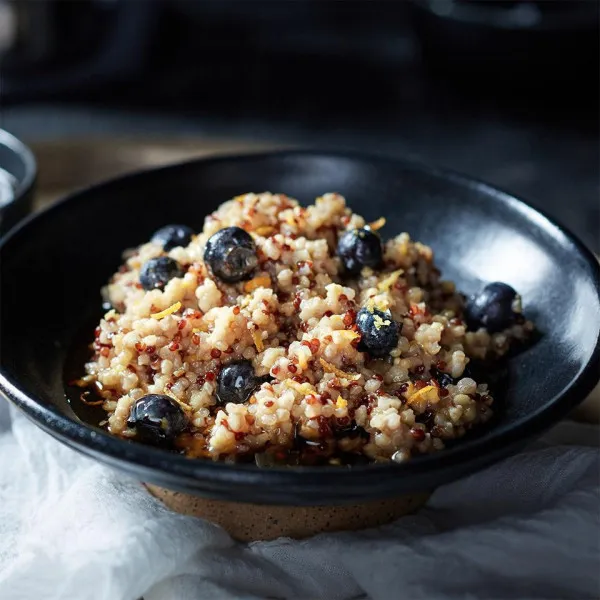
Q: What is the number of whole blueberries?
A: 8